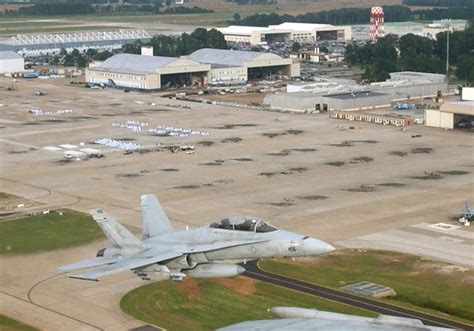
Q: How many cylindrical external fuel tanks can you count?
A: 1